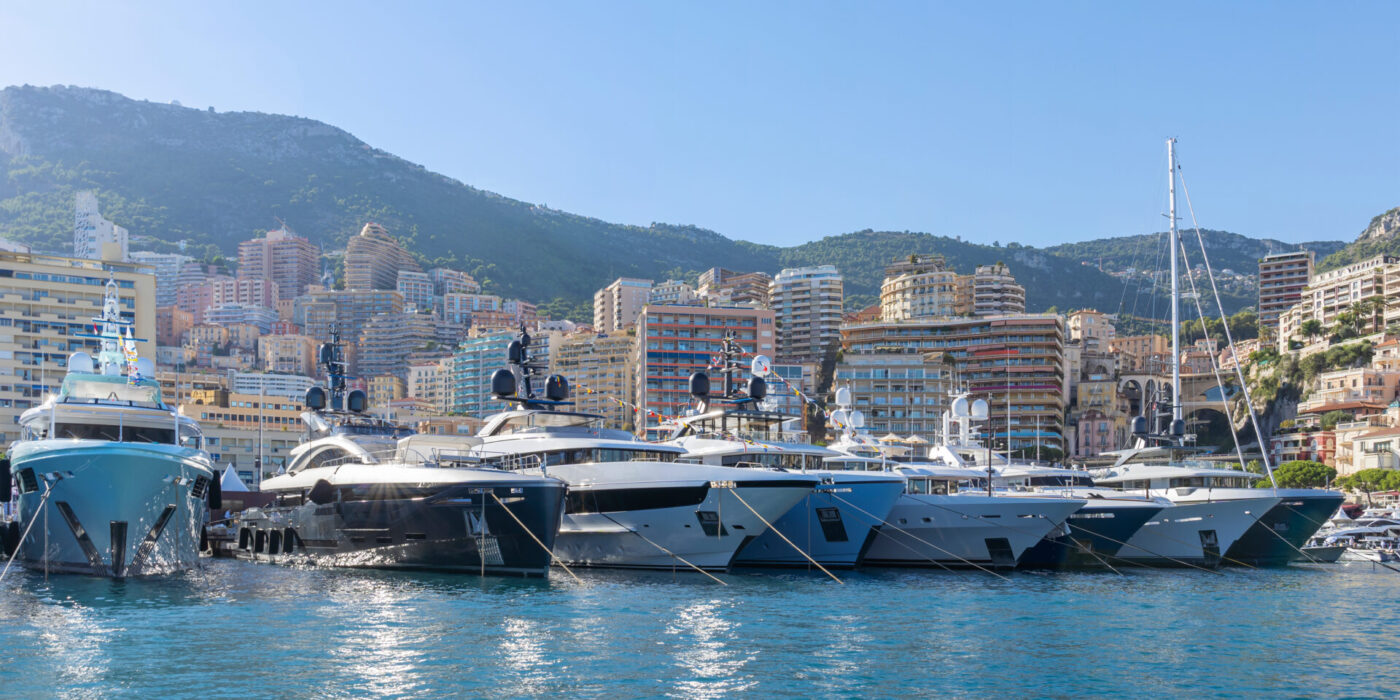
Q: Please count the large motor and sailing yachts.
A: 8